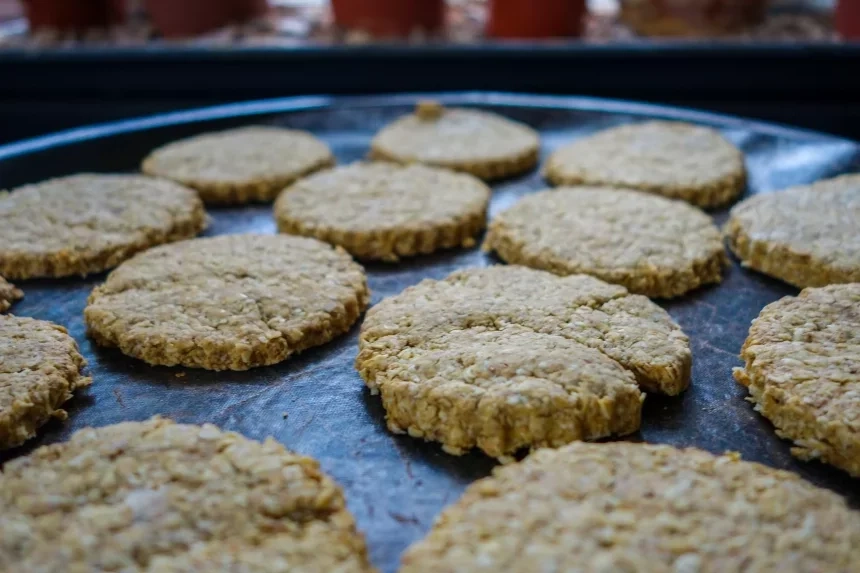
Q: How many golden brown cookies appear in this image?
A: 14